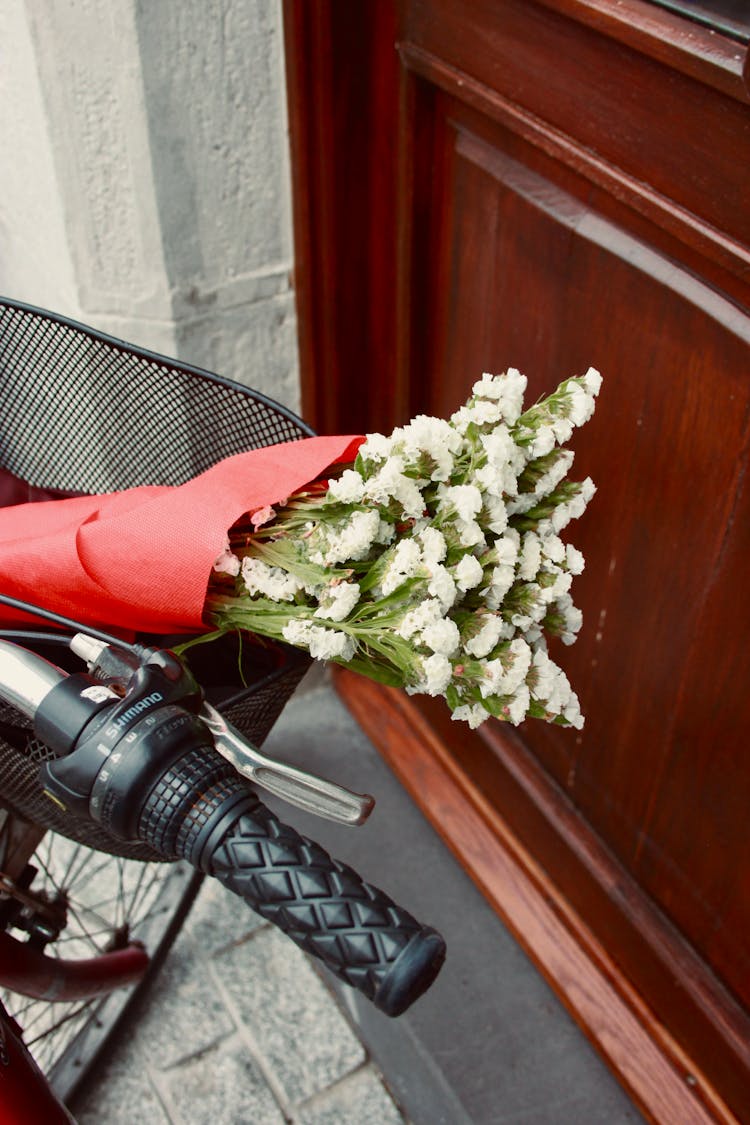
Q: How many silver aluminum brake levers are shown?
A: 1